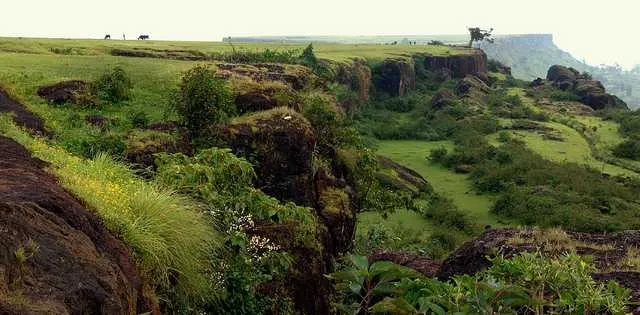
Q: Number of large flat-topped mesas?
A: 1